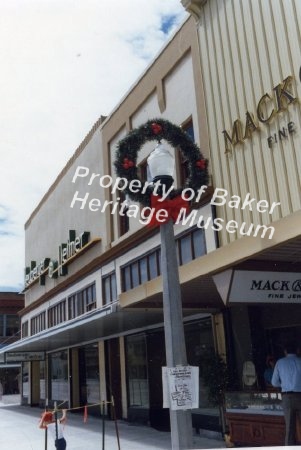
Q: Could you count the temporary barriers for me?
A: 1